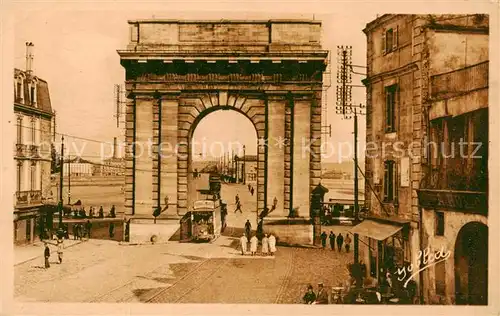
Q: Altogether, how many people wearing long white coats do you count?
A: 4